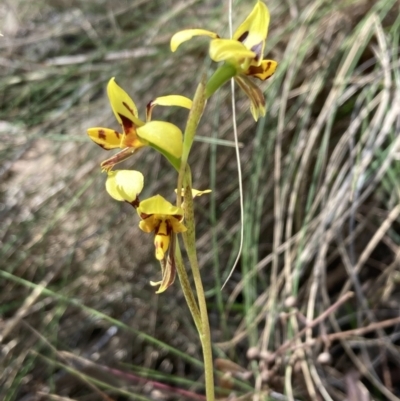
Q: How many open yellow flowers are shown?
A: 3